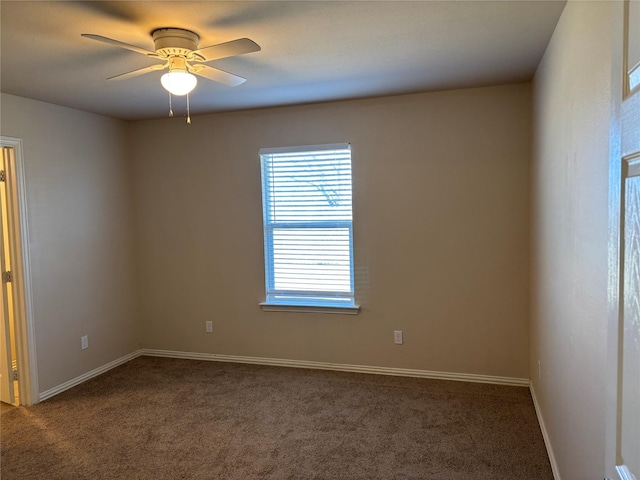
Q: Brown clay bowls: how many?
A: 0